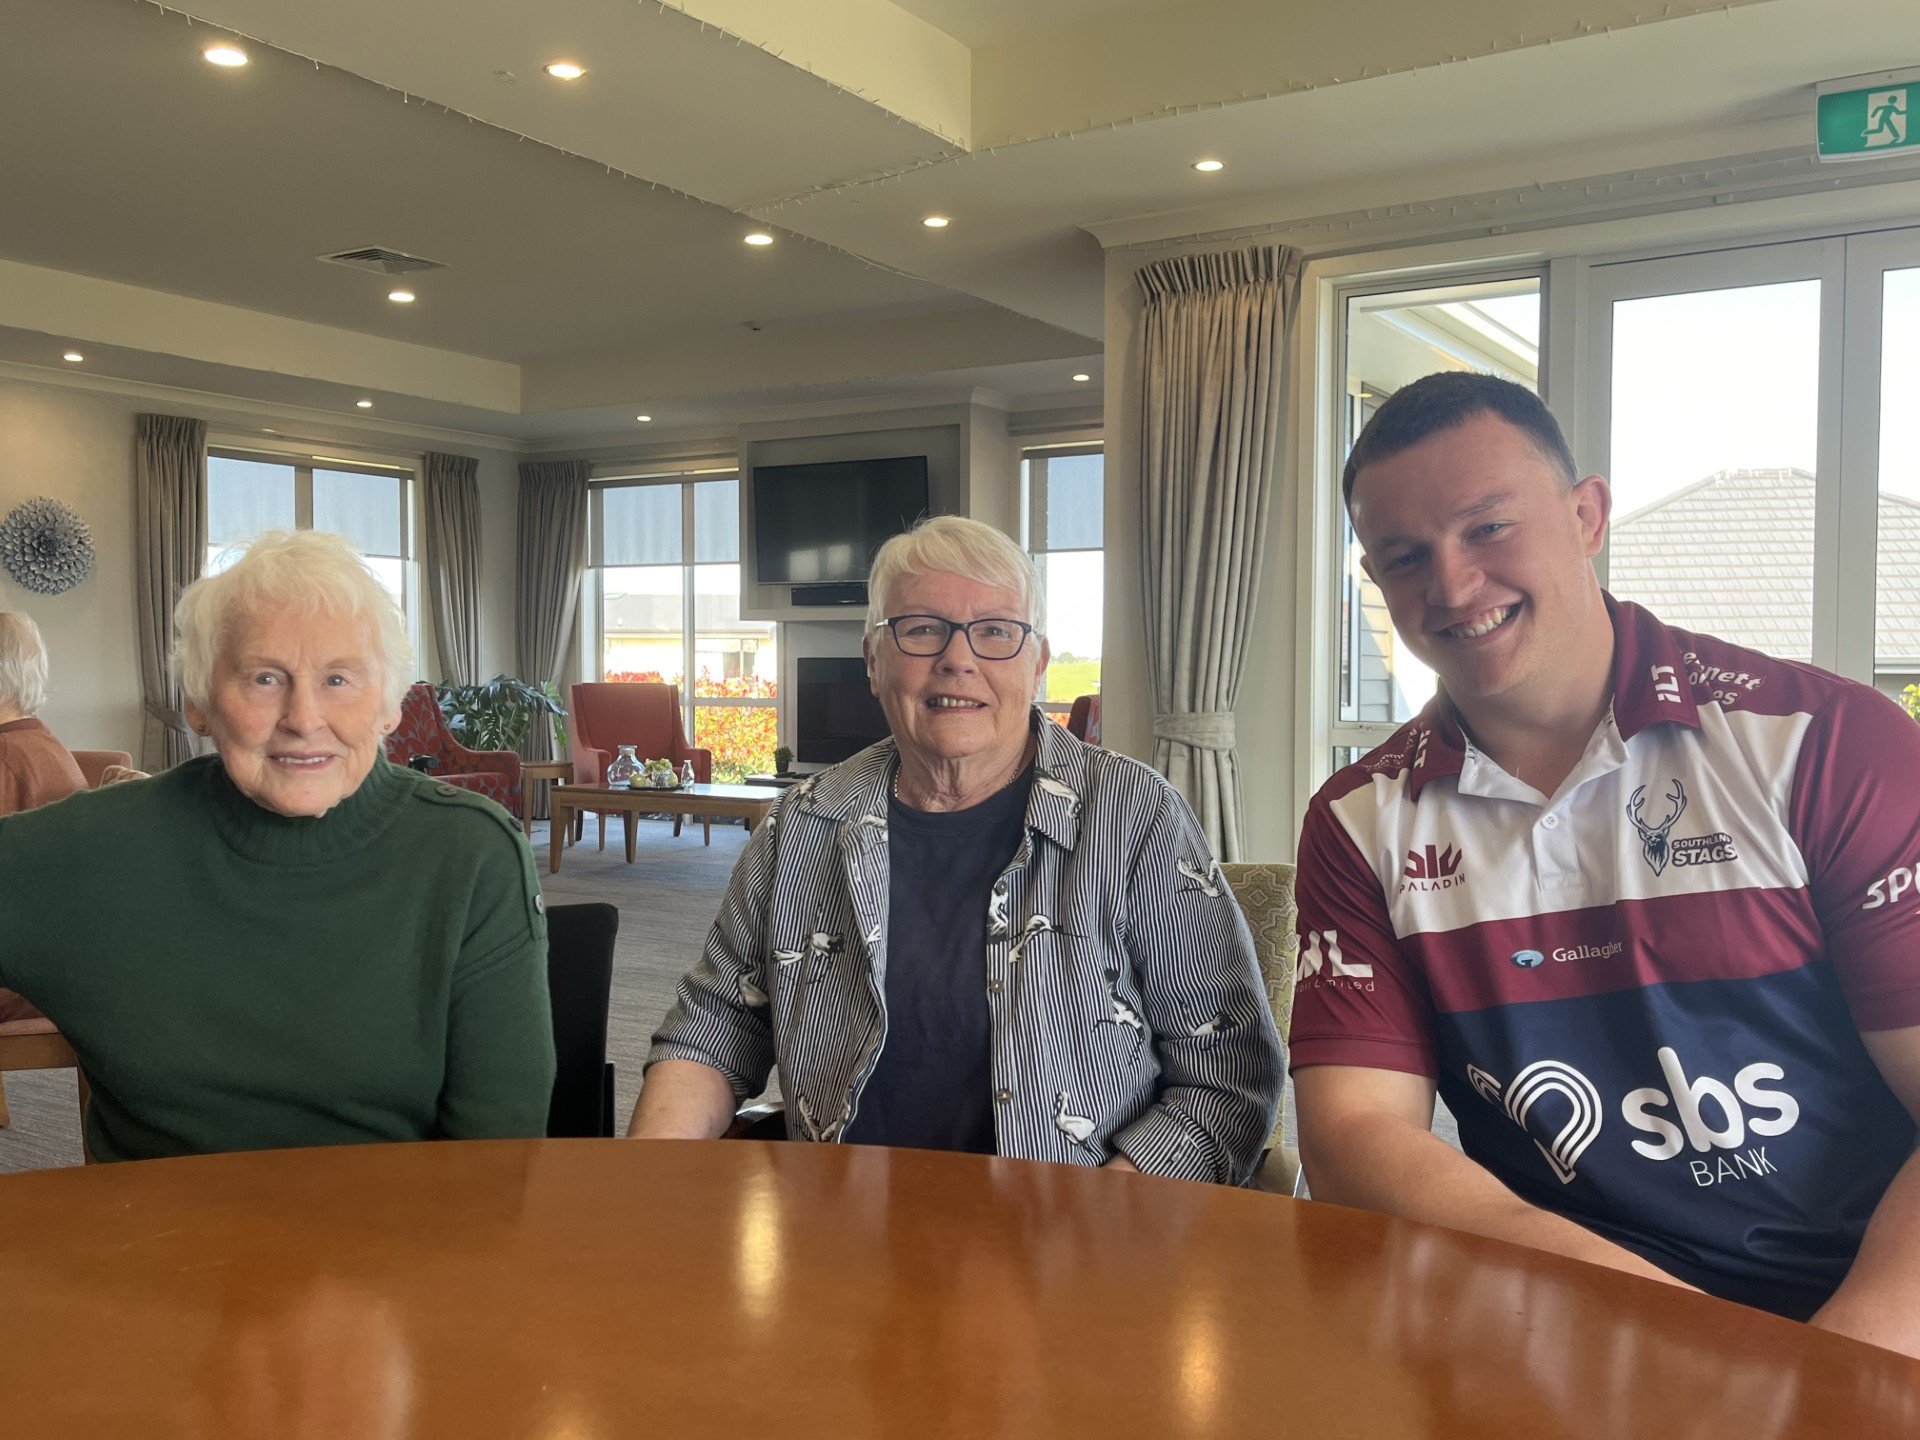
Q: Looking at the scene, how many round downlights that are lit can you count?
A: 10